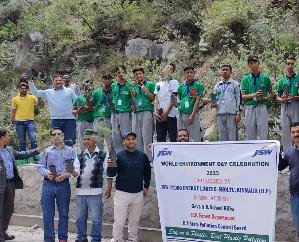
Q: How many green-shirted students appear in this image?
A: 7